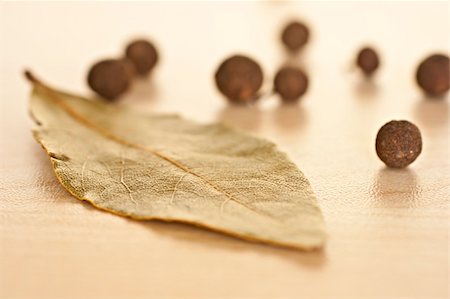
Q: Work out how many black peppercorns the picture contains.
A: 8